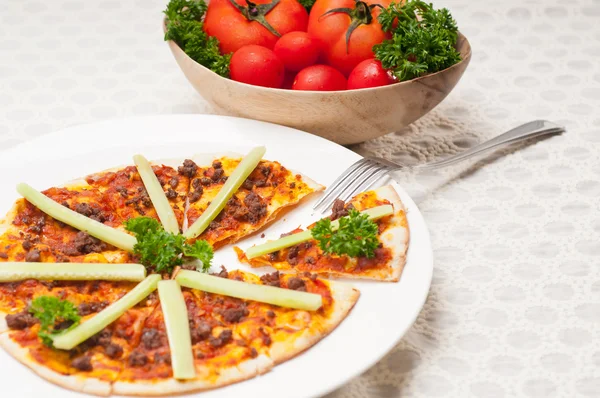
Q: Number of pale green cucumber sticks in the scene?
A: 8